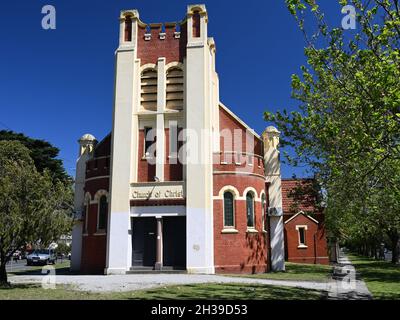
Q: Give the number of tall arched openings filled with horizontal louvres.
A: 2